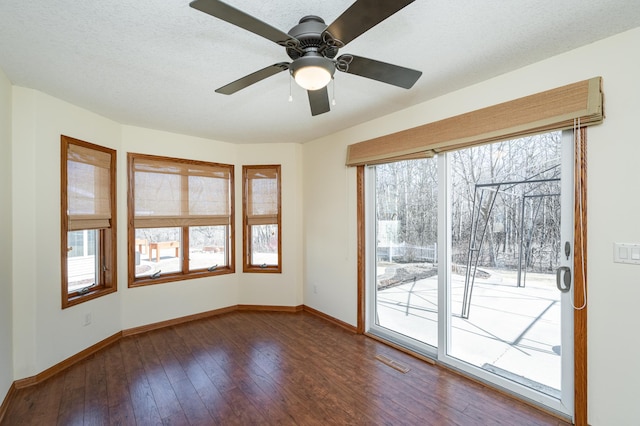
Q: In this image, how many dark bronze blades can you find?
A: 5